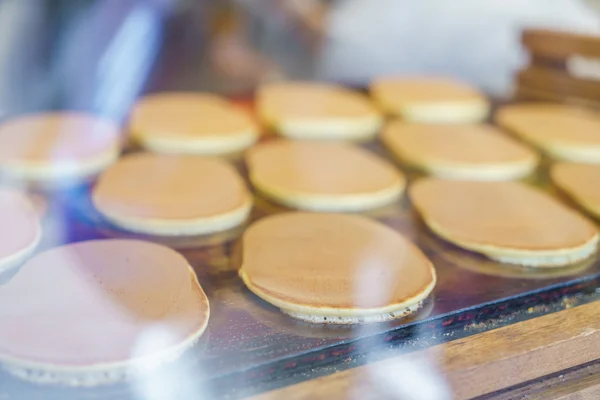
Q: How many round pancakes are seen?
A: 13